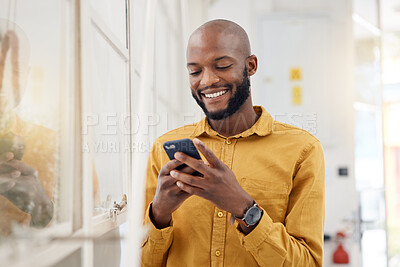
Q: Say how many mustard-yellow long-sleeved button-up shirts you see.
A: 1